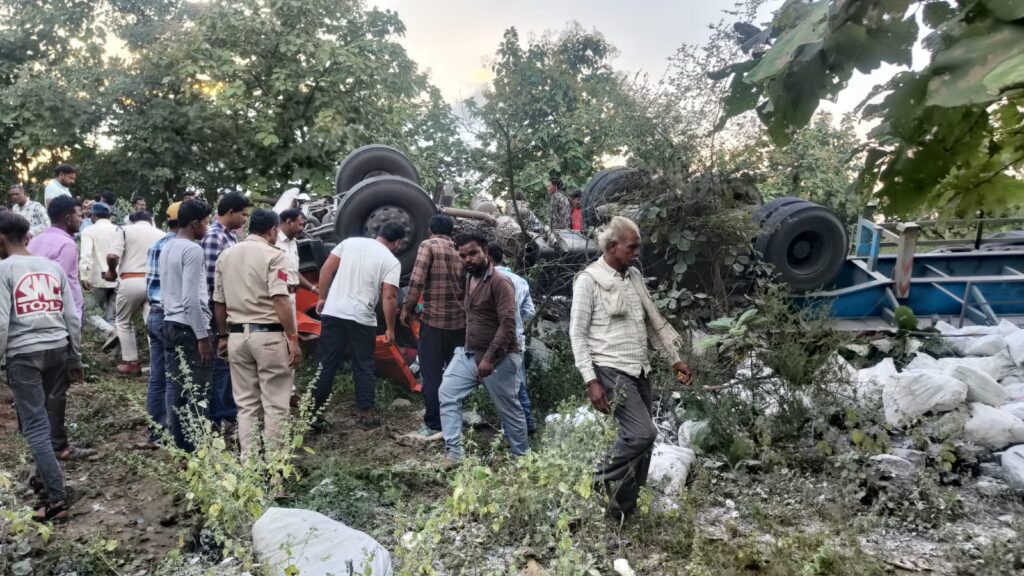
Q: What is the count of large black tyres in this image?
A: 6